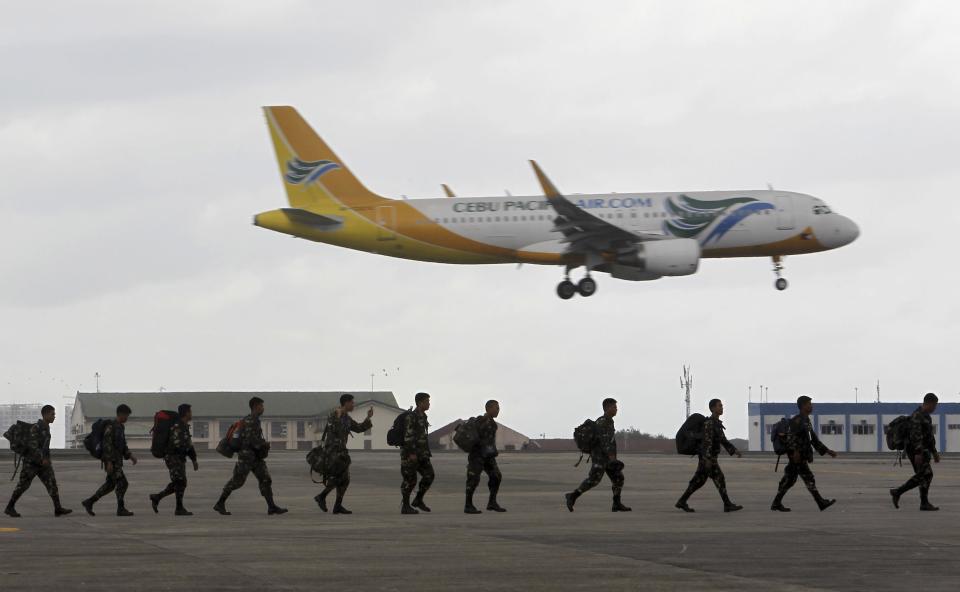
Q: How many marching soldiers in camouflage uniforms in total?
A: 11